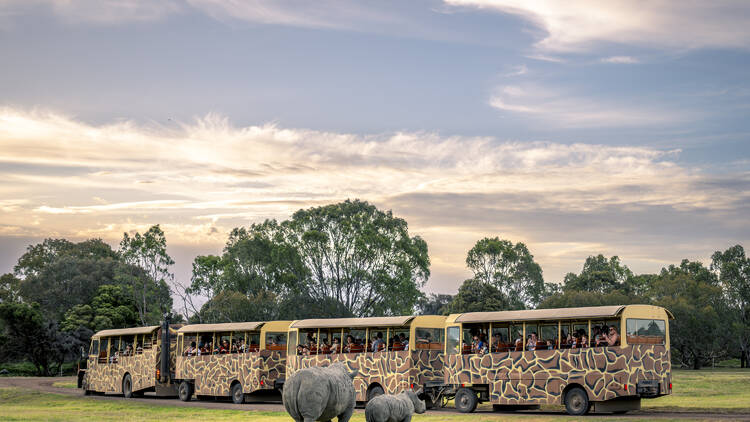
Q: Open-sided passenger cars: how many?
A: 4